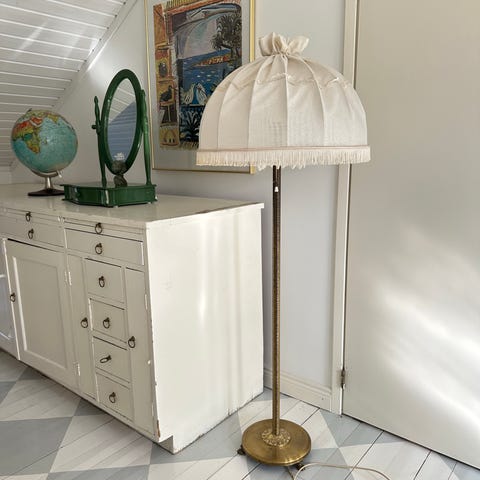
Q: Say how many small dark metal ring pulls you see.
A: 11